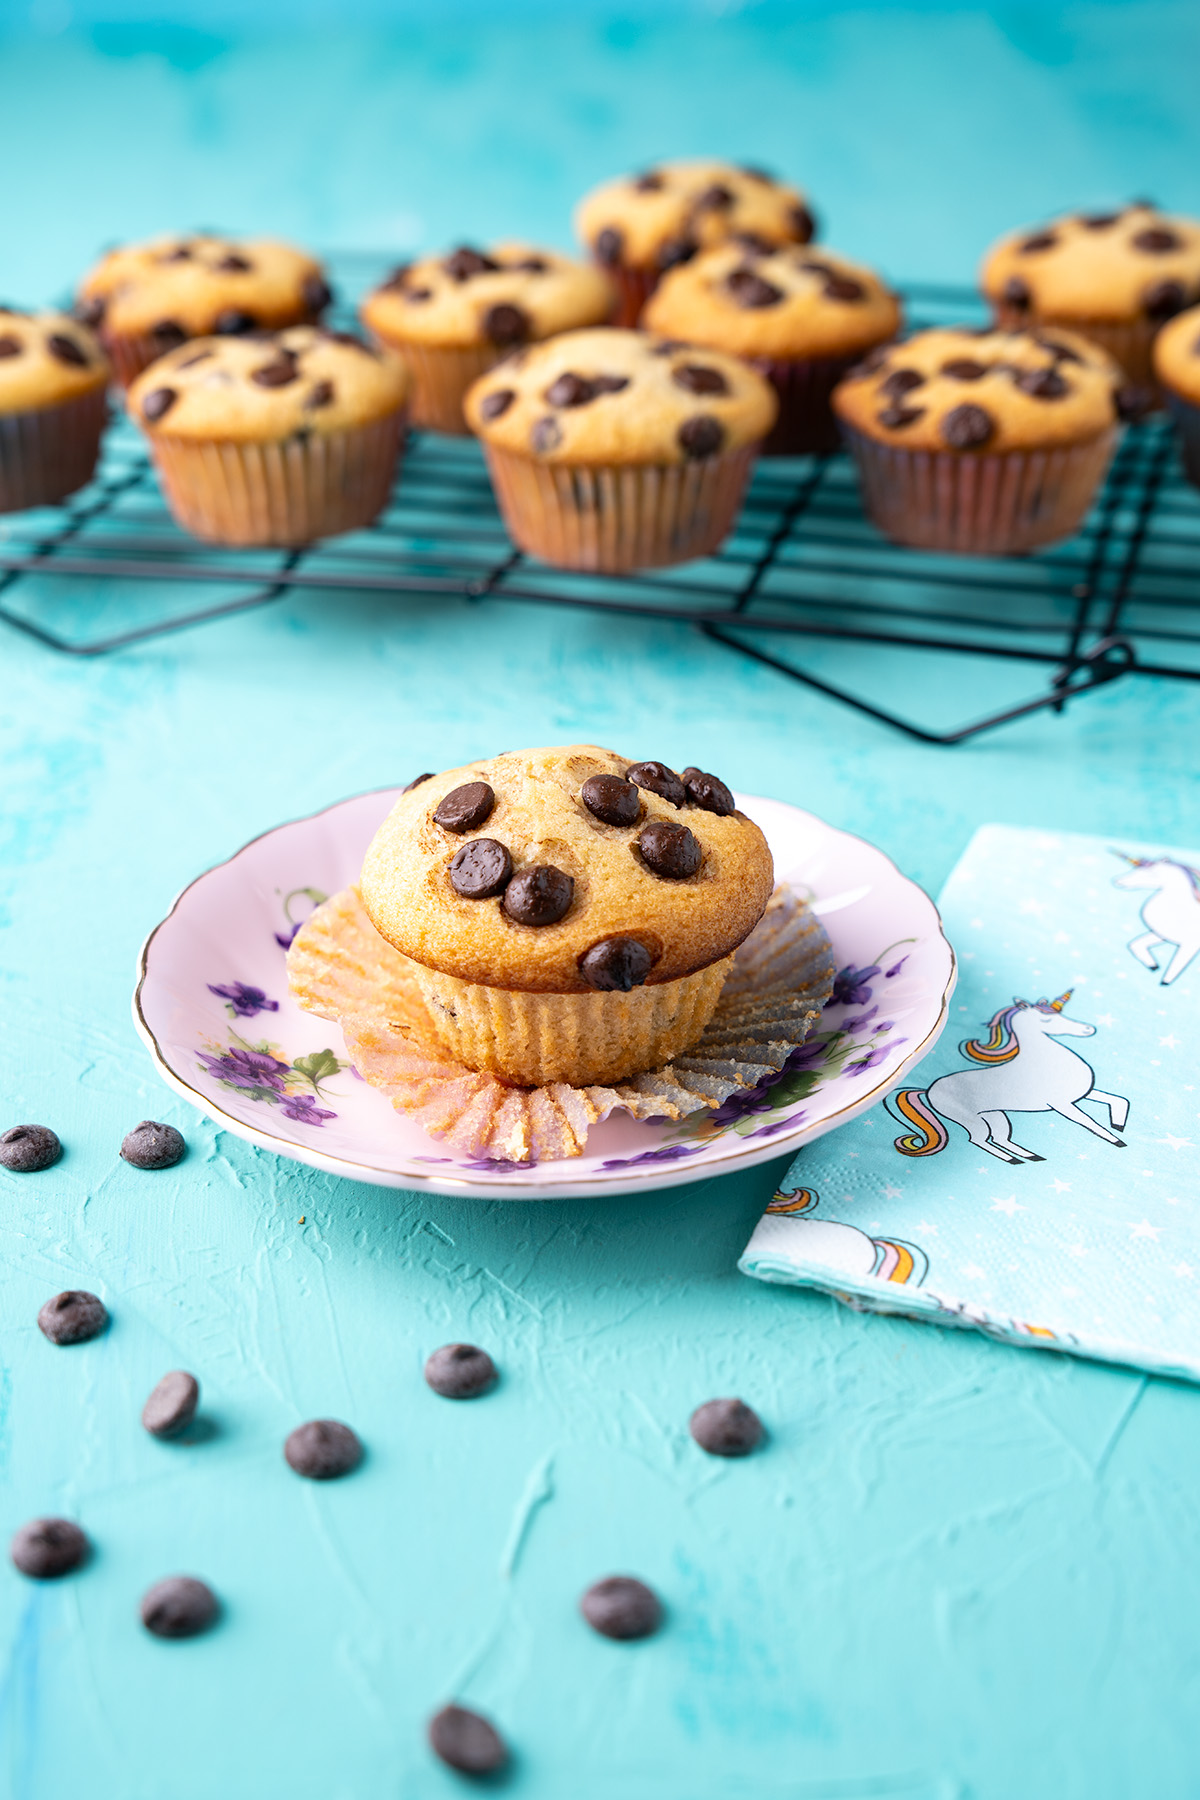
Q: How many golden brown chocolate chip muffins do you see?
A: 11